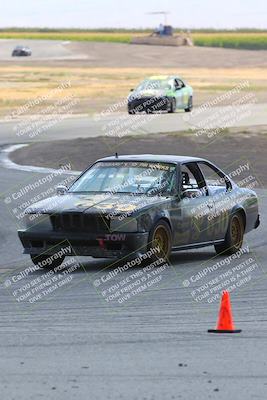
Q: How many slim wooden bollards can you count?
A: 0